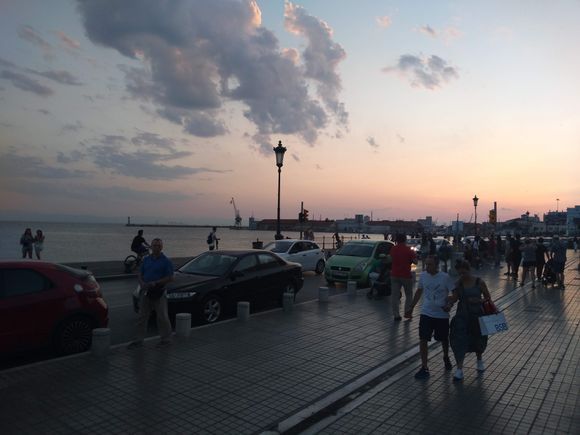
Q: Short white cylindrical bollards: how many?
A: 6